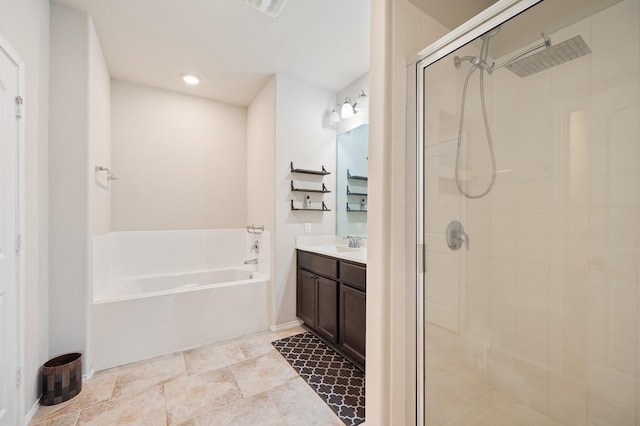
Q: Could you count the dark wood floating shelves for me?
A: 3